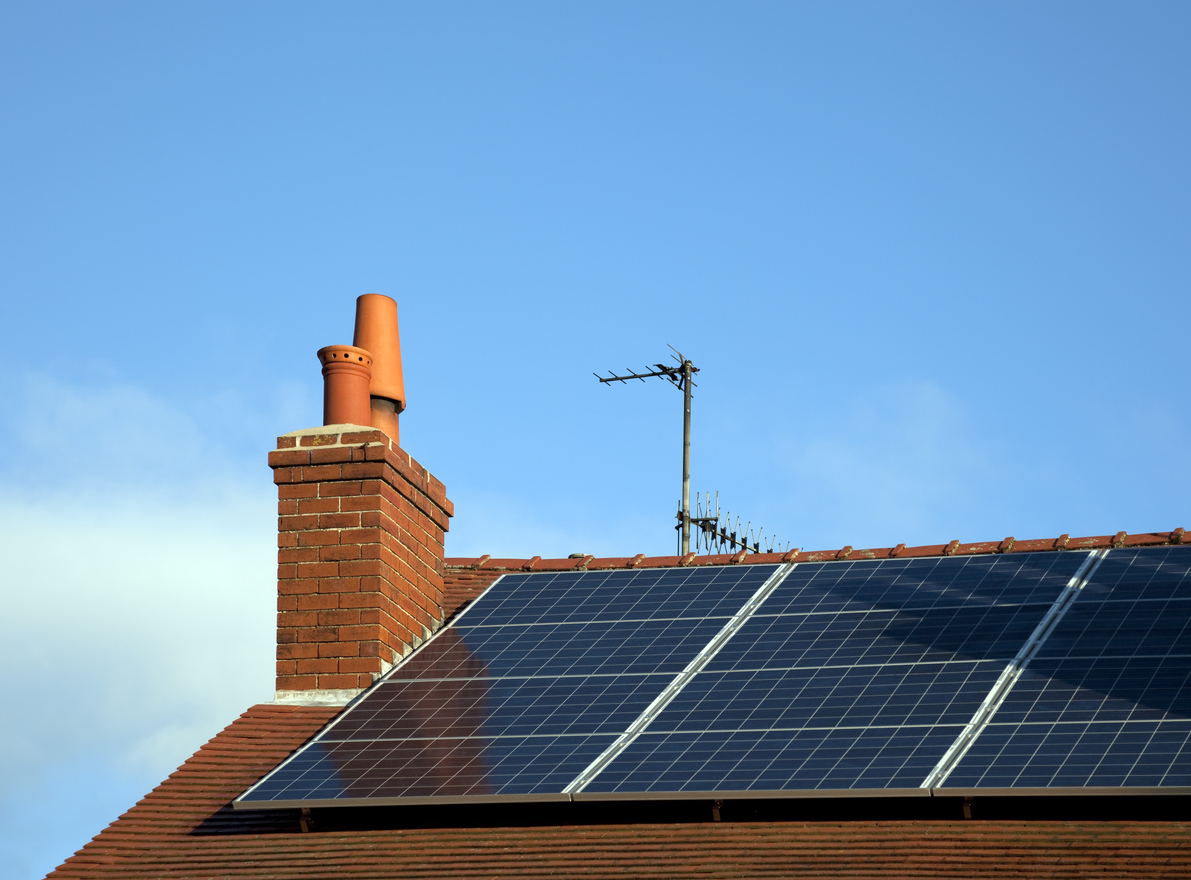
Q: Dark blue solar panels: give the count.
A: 12